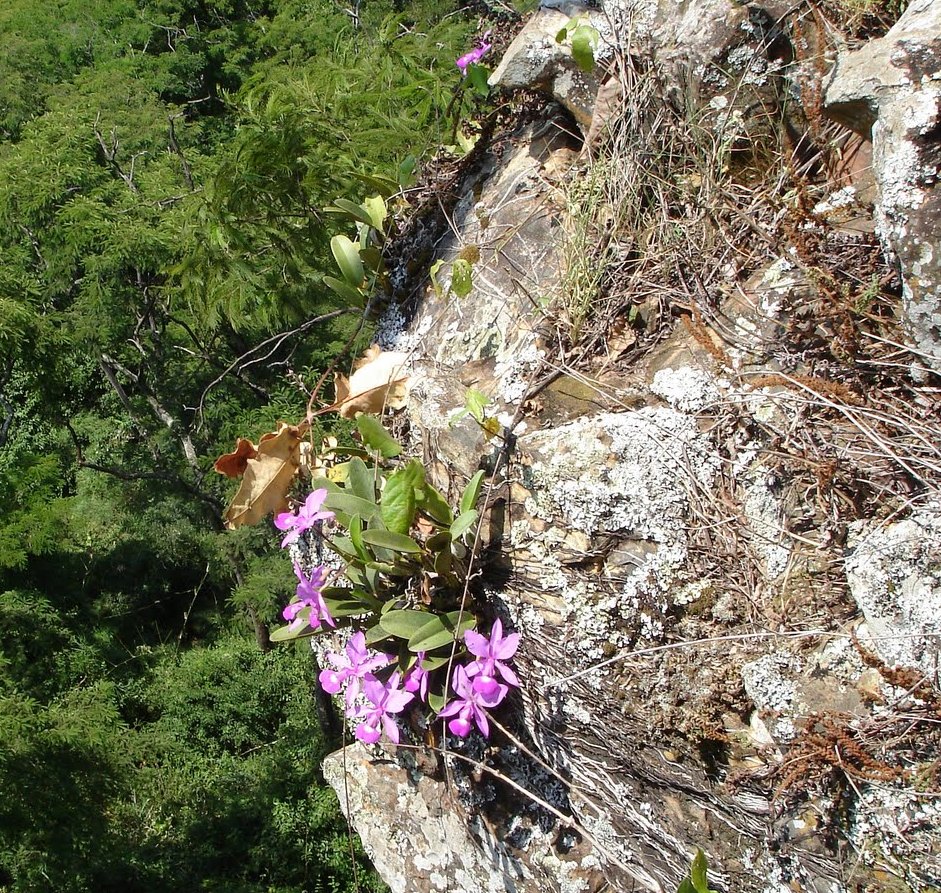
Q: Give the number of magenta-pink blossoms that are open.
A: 8